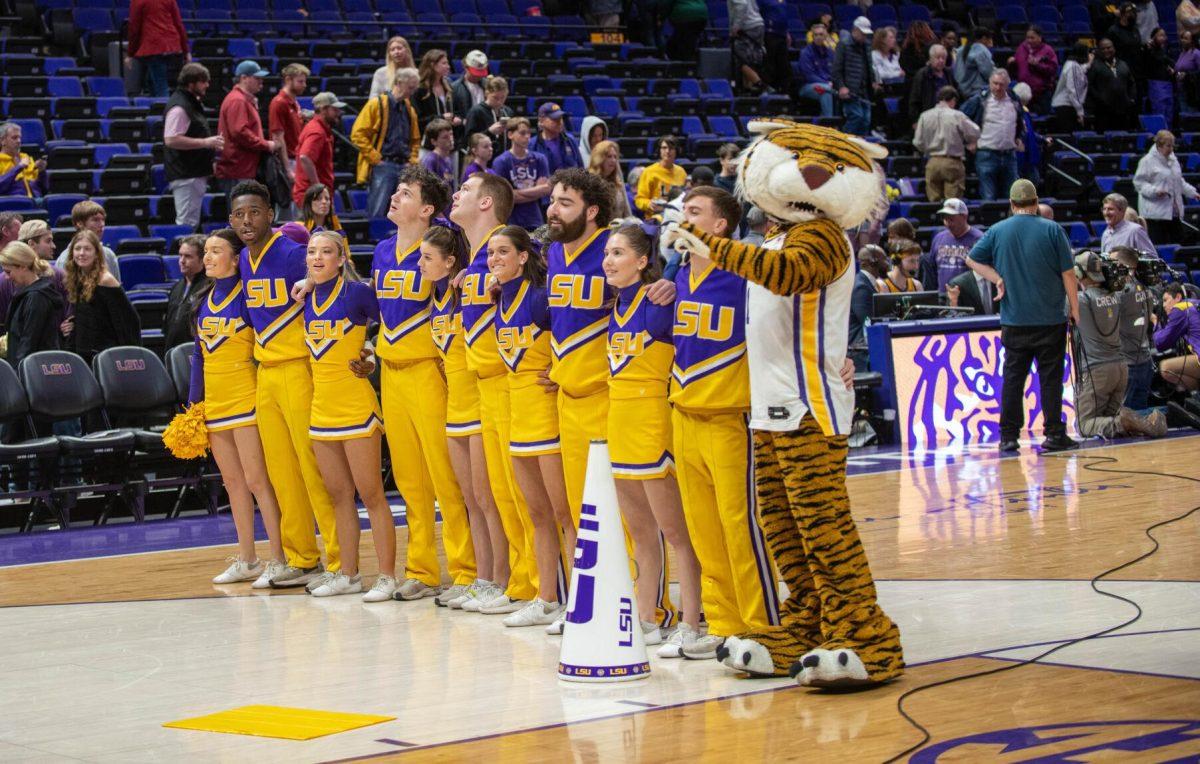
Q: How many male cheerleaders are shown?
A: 5